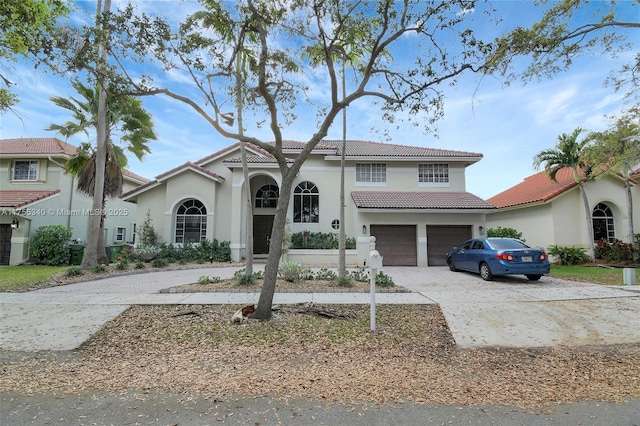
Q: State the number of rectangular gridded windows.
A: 3